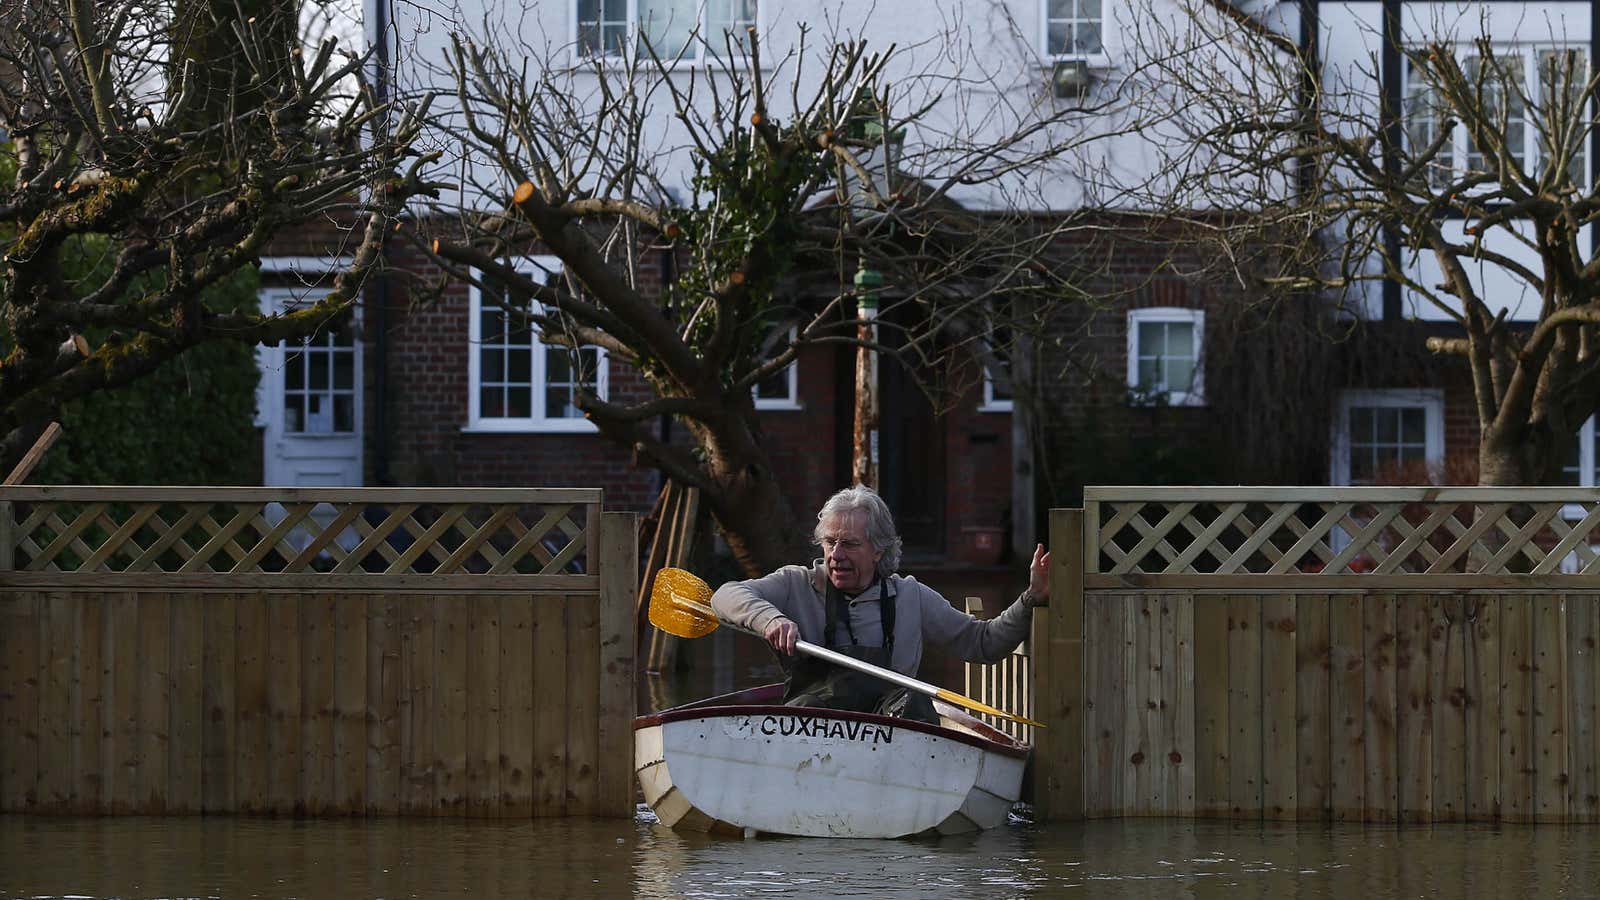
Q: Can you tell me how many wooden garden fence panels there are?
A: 2